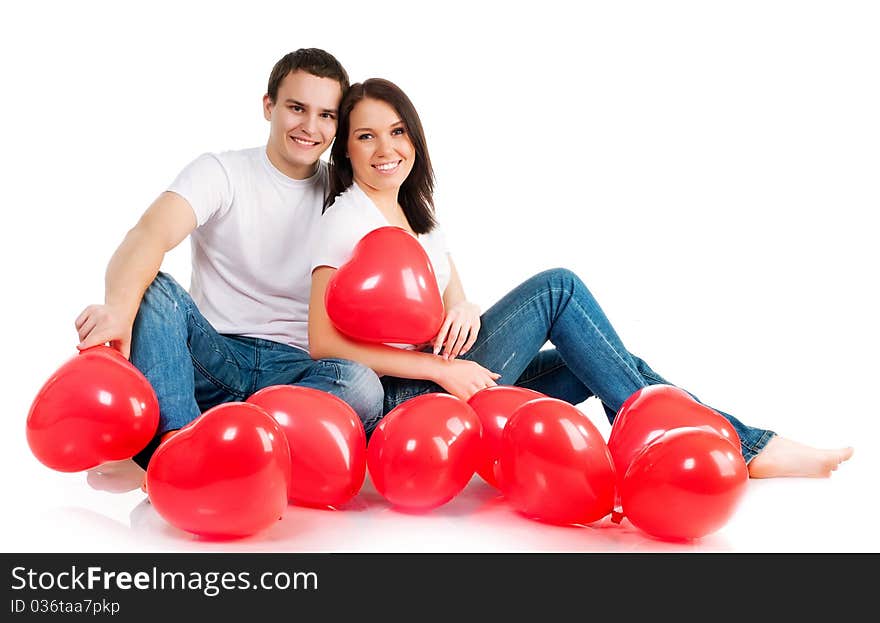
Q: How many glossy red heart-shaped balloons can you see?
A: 9